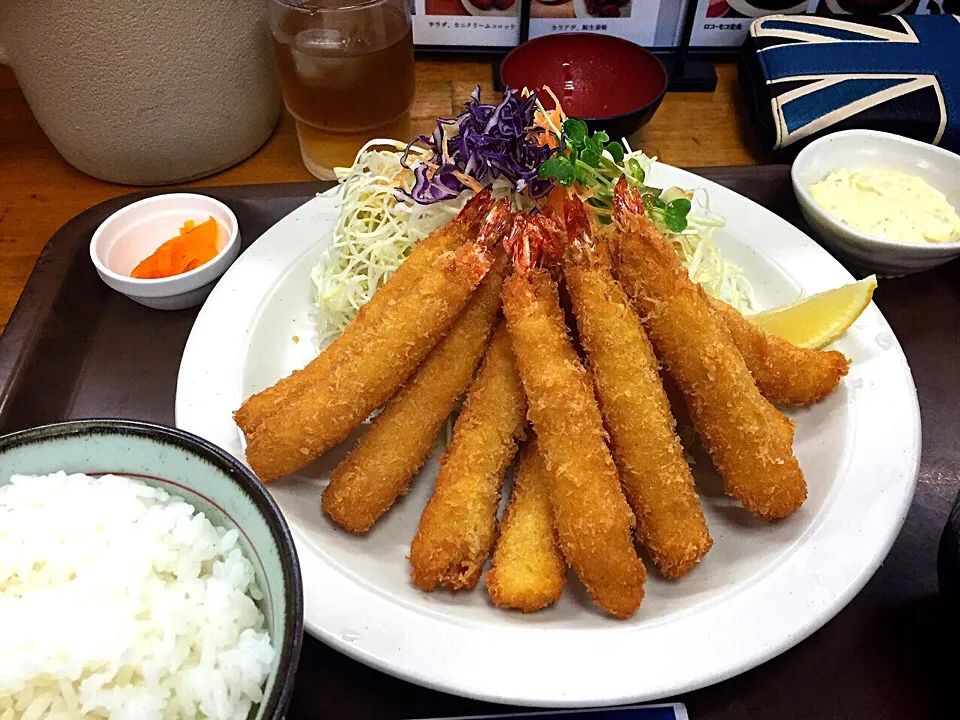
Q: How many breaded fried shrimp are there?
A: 9